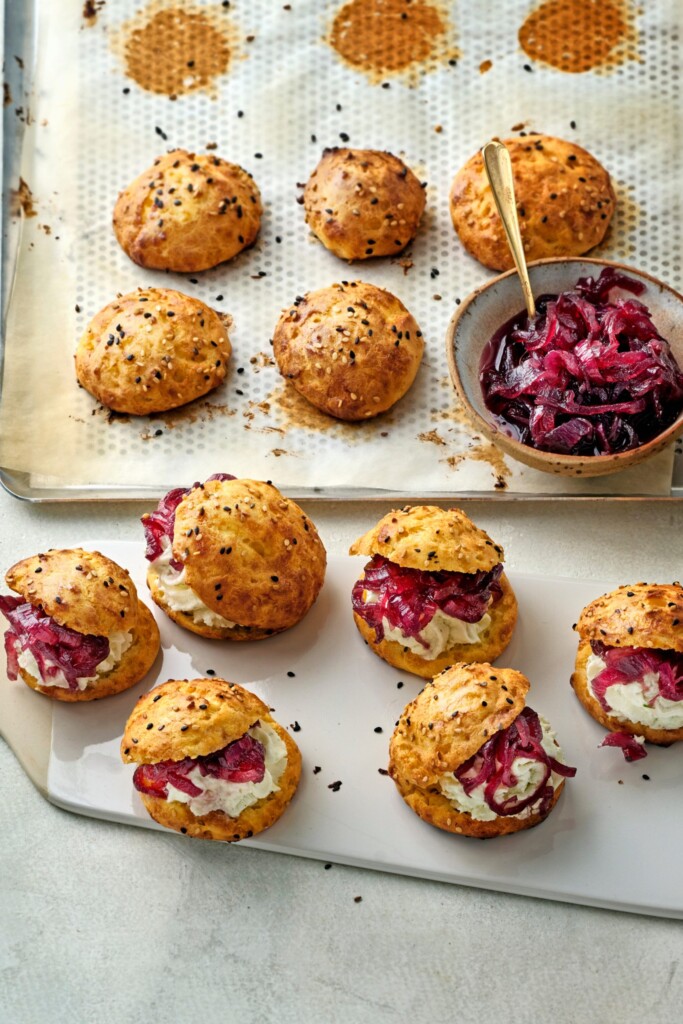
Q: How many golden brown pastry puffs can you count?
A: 11